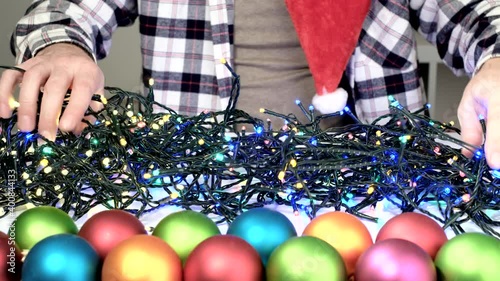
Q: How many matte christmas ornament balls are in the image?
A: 13